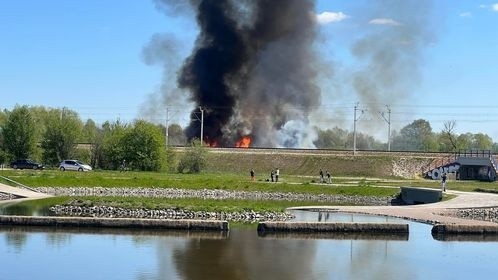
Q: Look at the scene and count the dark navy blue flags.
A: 0